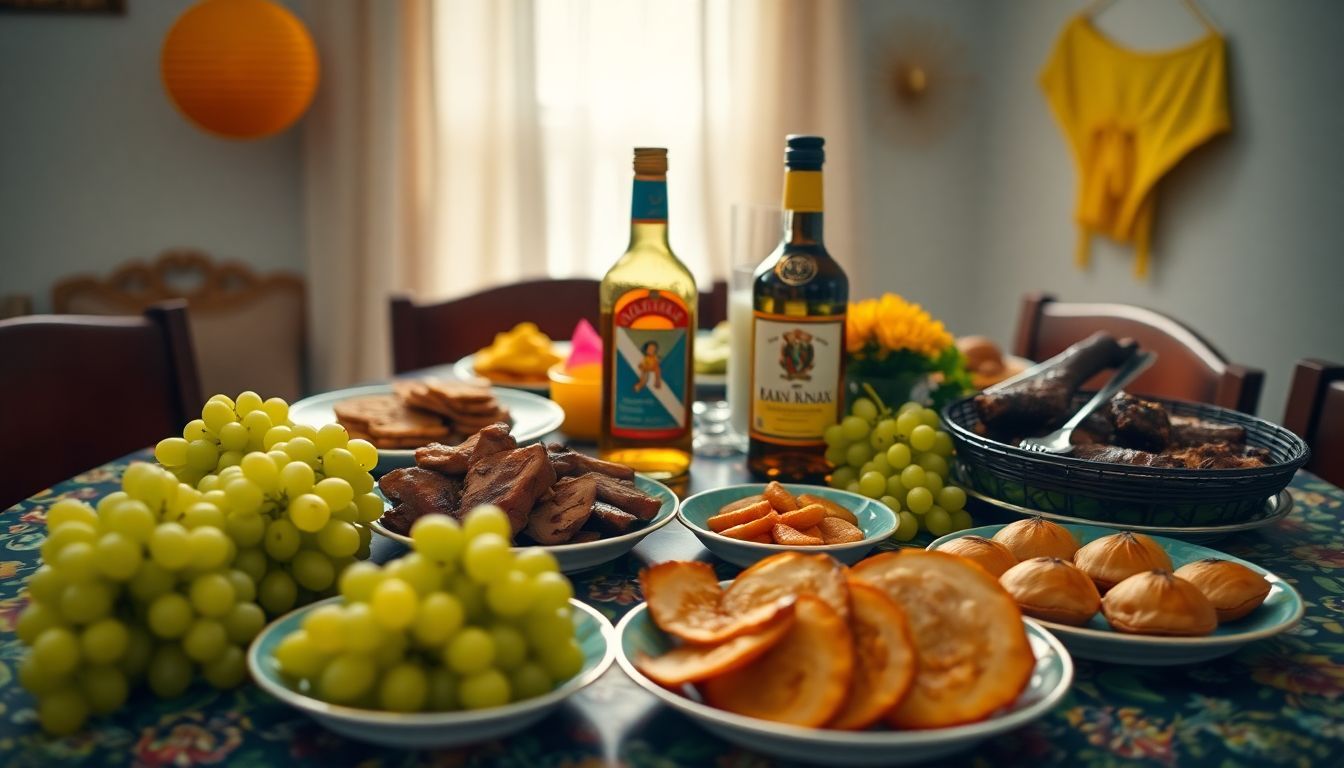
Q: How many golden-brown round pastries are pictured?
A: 6